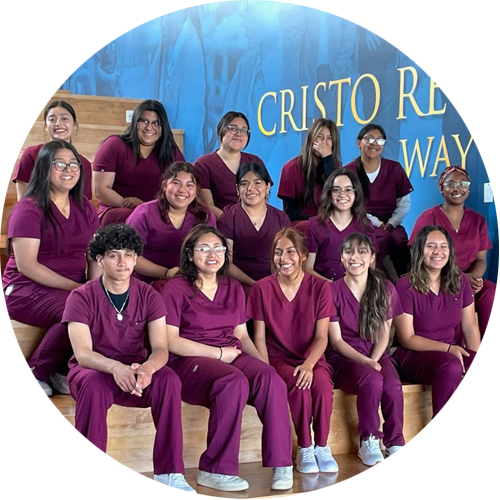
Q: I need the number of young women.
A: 14